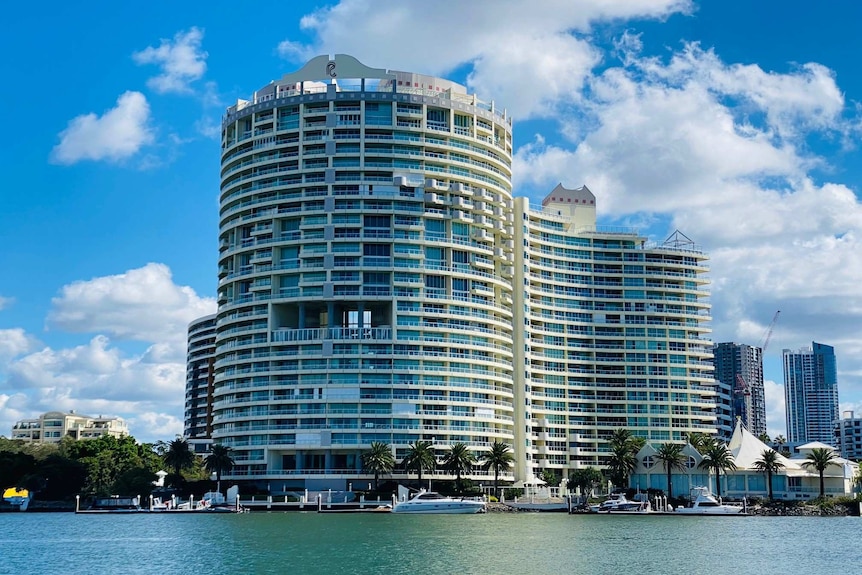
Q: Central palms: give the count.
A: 4